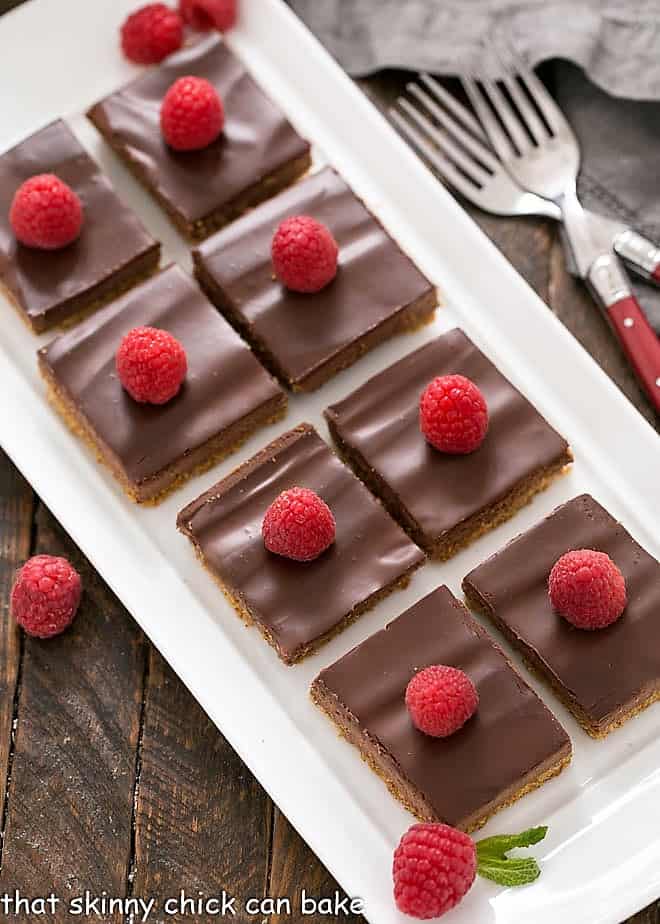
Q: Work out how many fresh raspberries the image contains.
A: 12